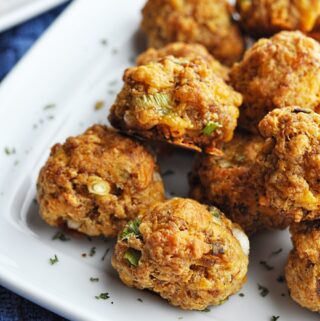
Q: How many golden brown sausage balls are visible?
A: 10